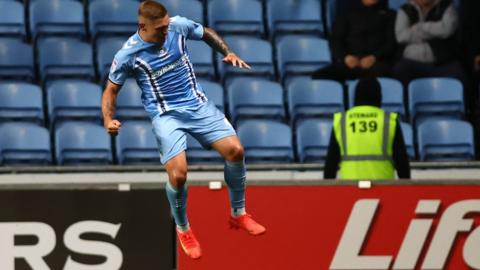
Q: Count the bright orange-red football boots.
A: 2